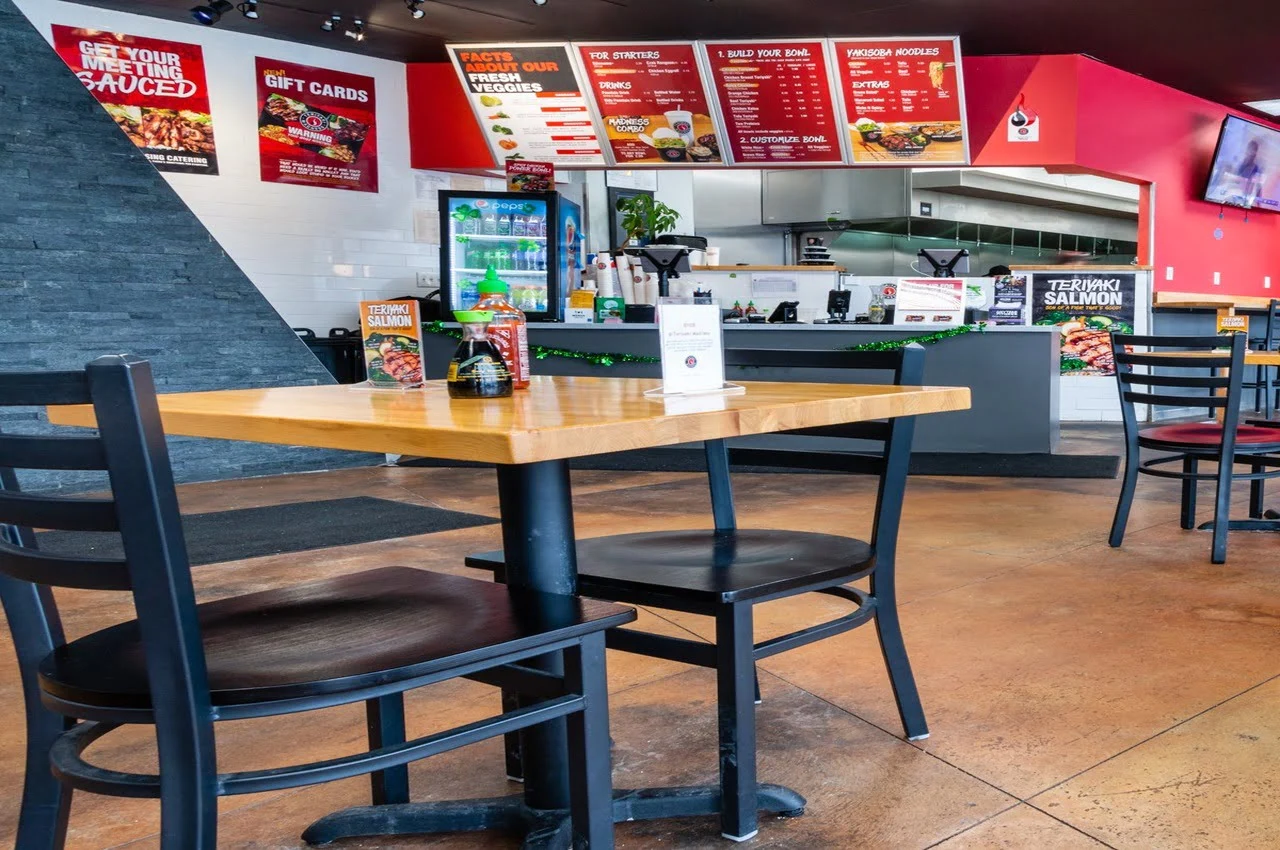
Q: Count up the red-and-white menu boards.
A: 3